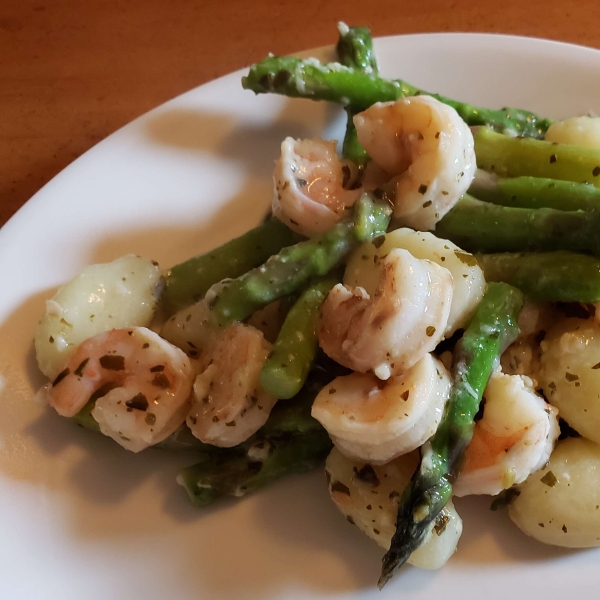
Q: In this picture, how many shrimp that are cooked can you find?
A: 7